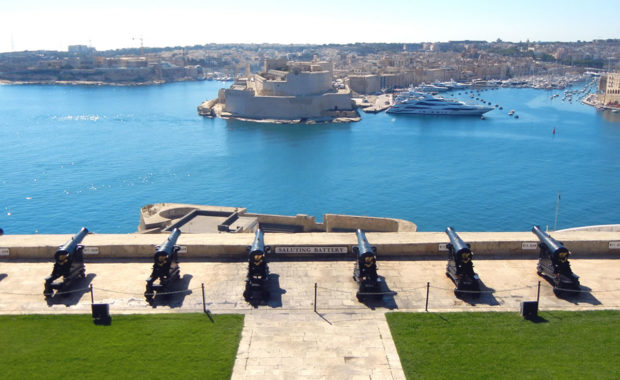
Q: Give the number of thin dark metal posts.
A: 5